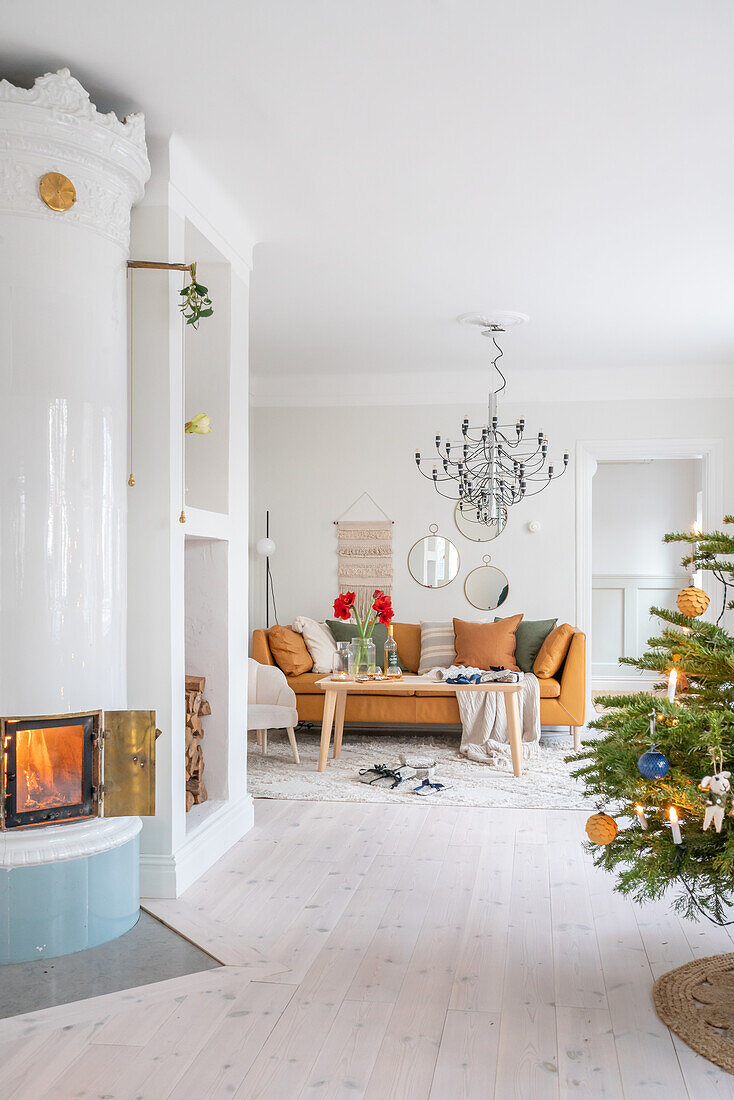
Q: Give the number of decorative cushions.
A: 7